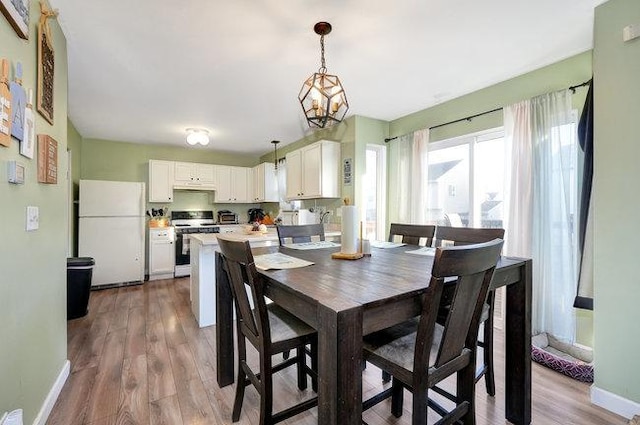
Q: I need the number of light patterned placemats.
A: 4